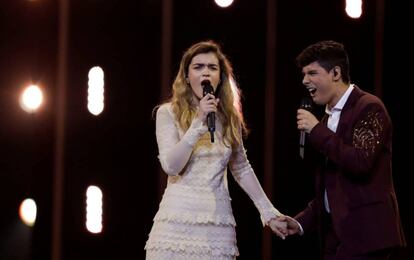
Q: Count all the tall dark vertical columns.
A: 4